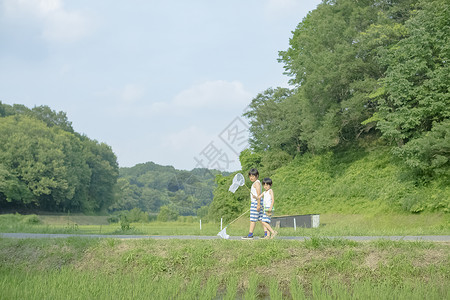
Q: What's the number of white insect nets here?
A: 2